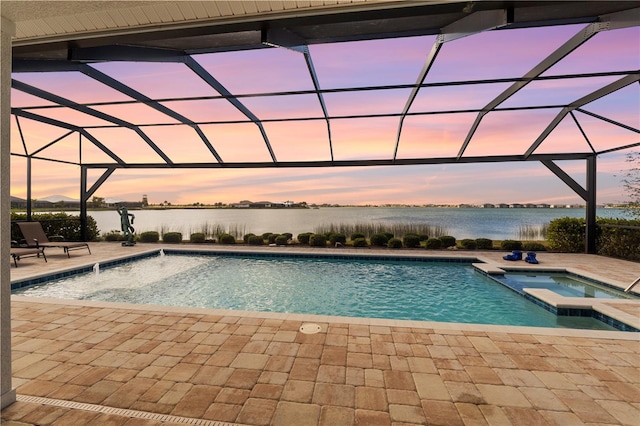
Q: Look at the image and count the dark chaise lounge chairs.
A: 2